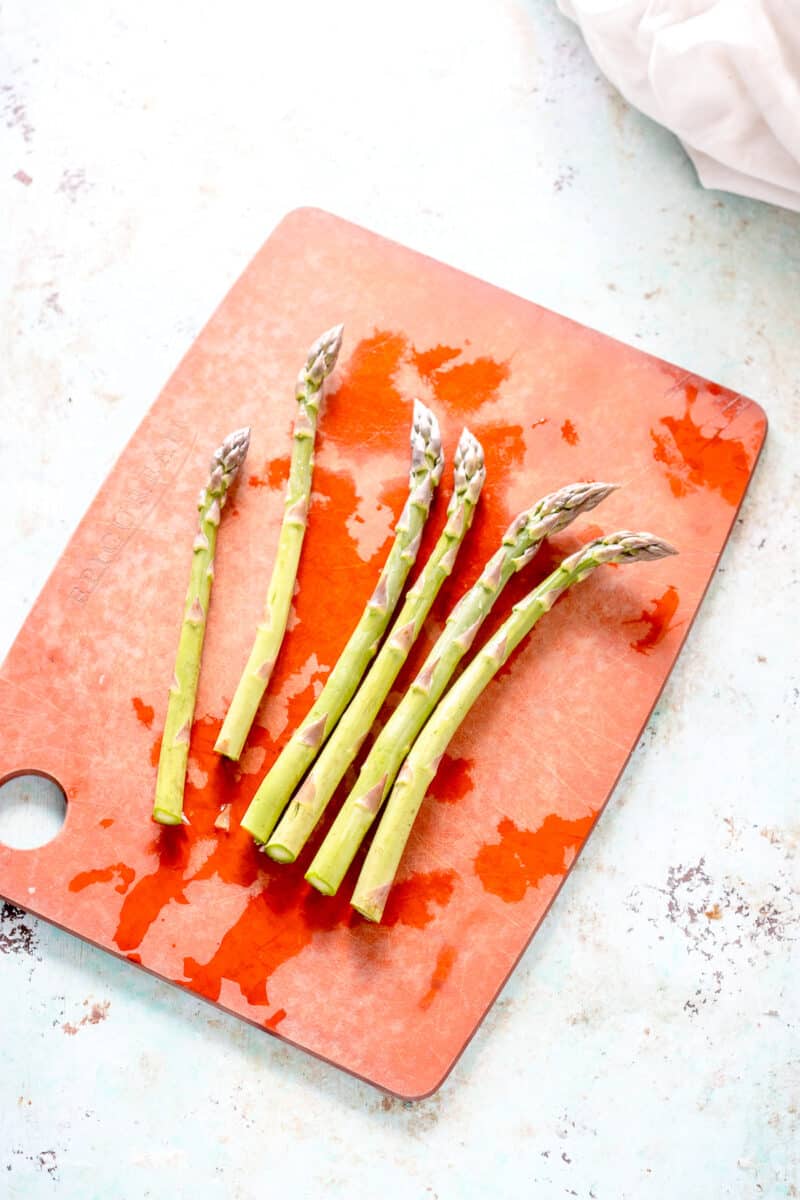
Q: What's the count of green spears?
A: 6